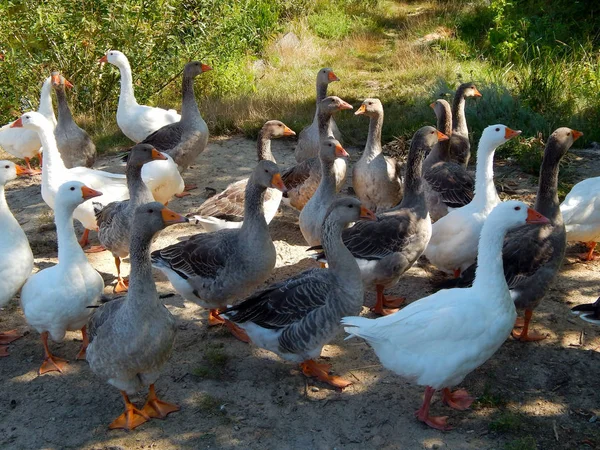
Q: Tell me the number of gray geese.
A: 15